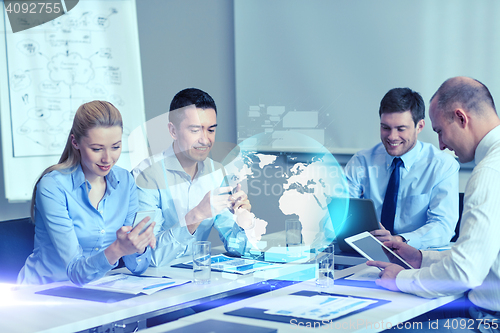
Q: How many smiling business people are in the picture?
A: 4